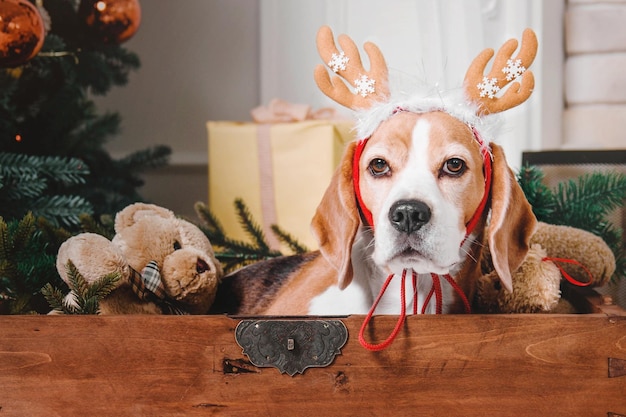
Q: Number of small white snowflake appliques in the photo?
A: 4